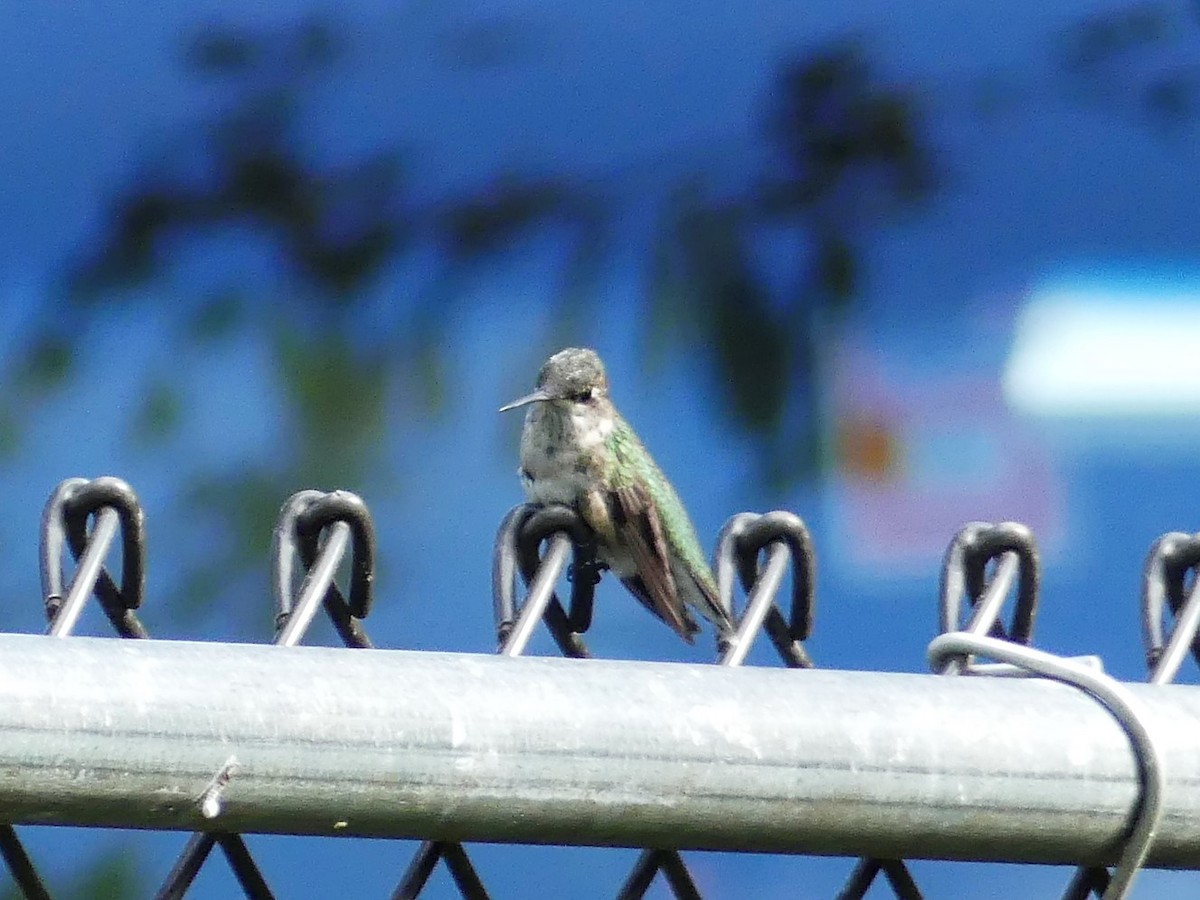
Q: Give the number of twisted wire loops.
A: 6